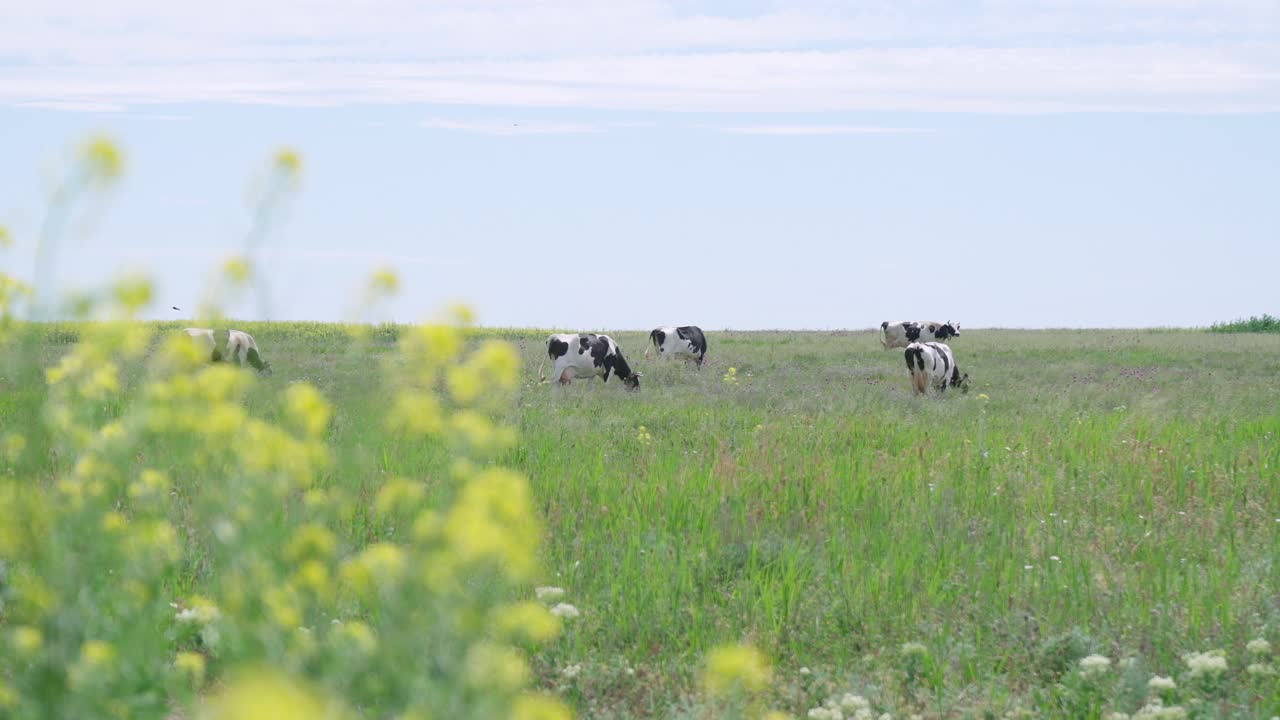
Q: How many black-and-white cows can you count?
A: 5